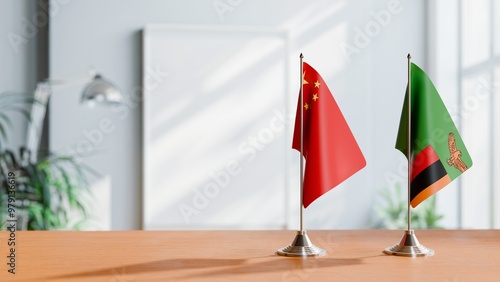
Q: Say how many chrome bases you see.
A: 2